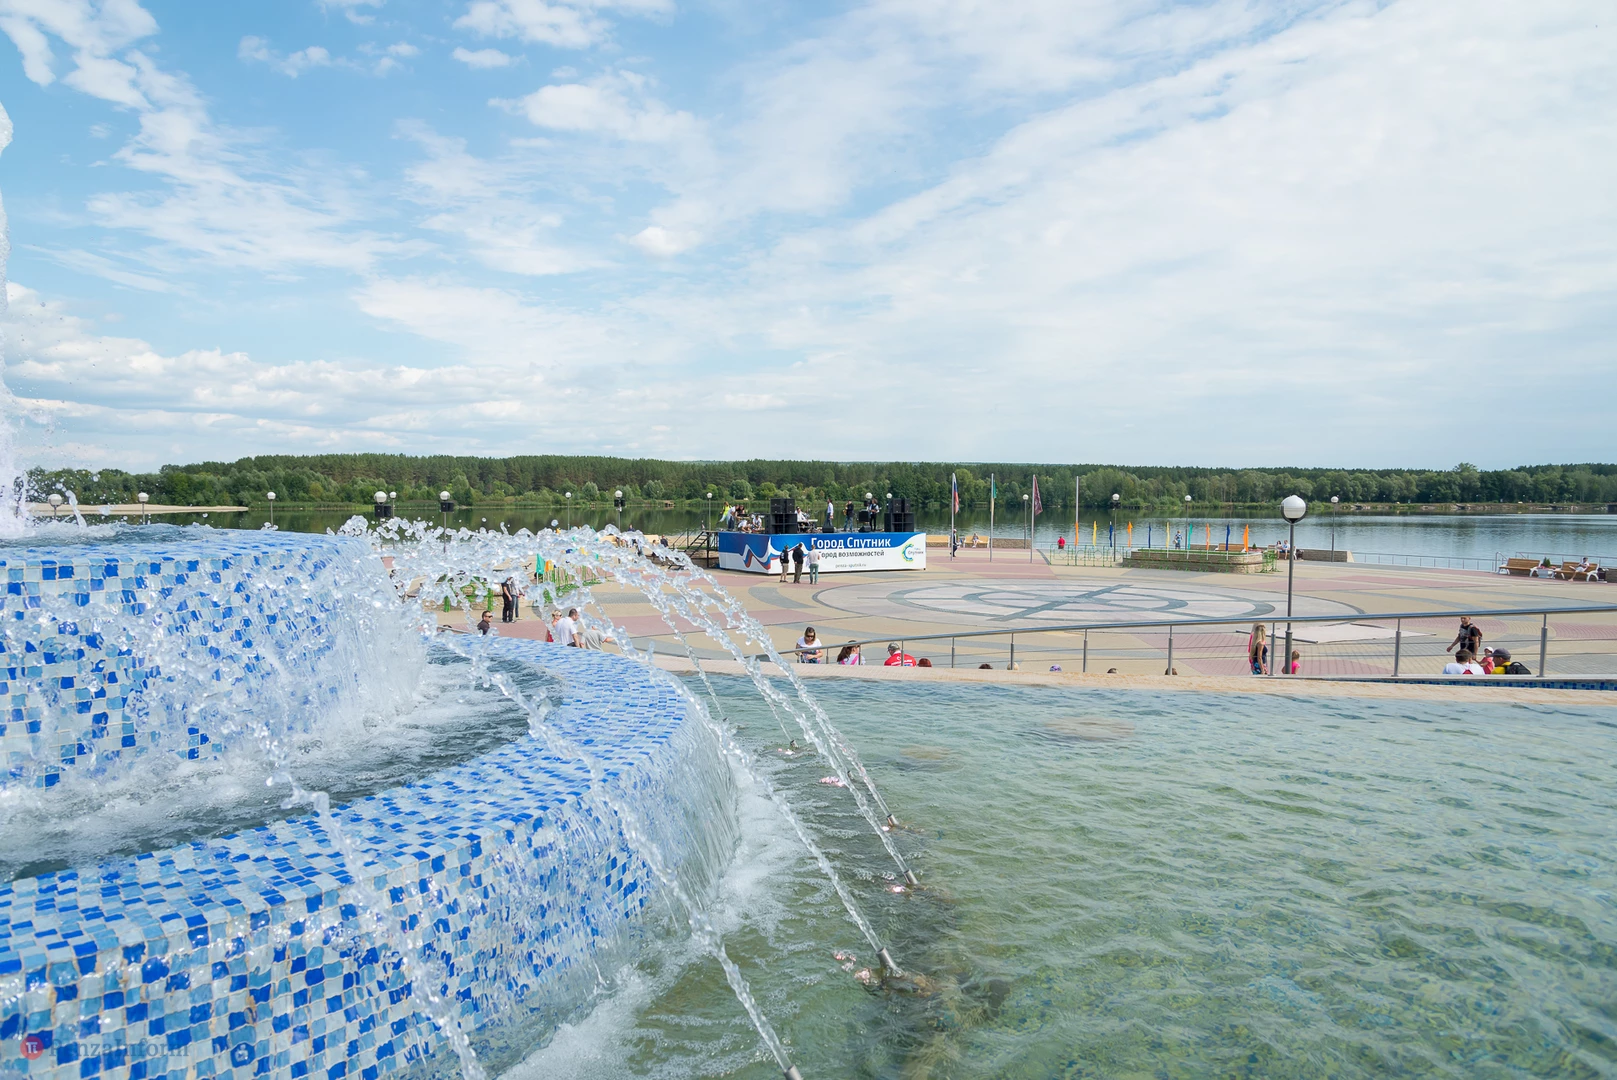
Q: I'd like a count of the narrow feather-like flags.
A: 10